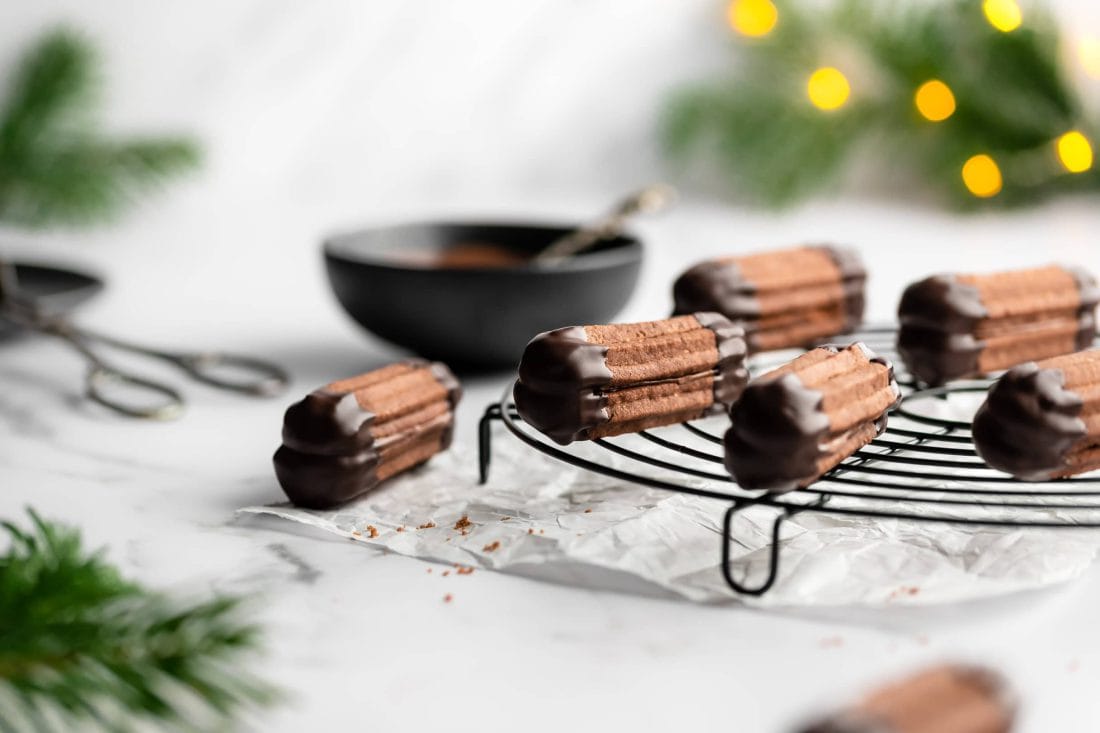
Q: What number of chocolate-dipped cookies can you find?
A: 7